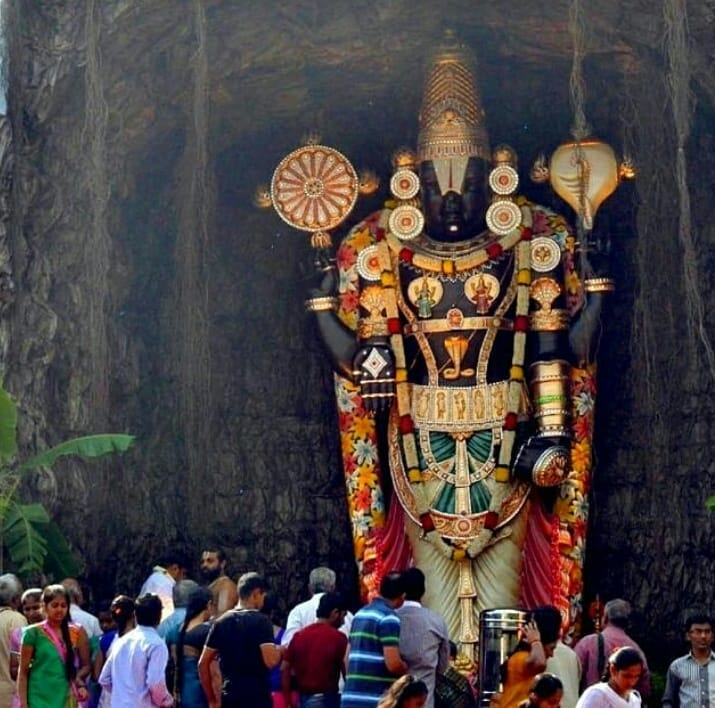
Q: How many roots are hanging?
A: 4